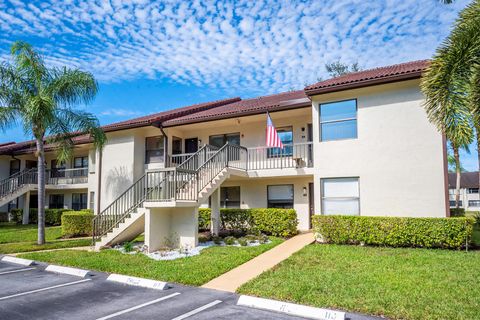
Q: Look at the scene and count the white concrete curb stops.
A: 4